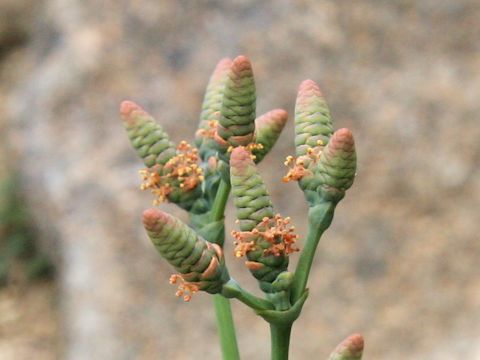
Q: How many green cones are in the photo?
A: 9